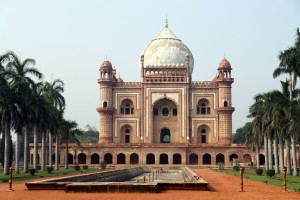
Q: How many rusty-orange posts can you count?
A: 3